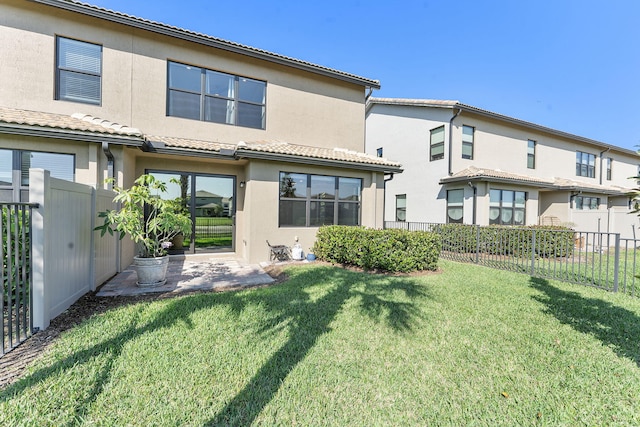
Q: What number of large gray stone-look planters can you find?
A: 1